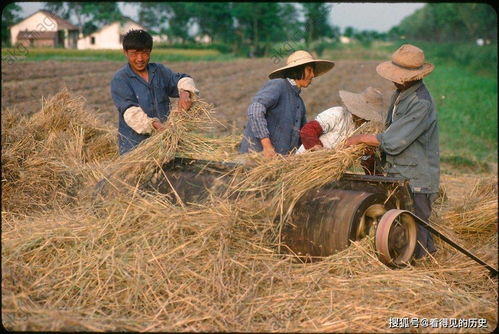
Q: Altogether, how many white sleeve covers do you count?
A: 2